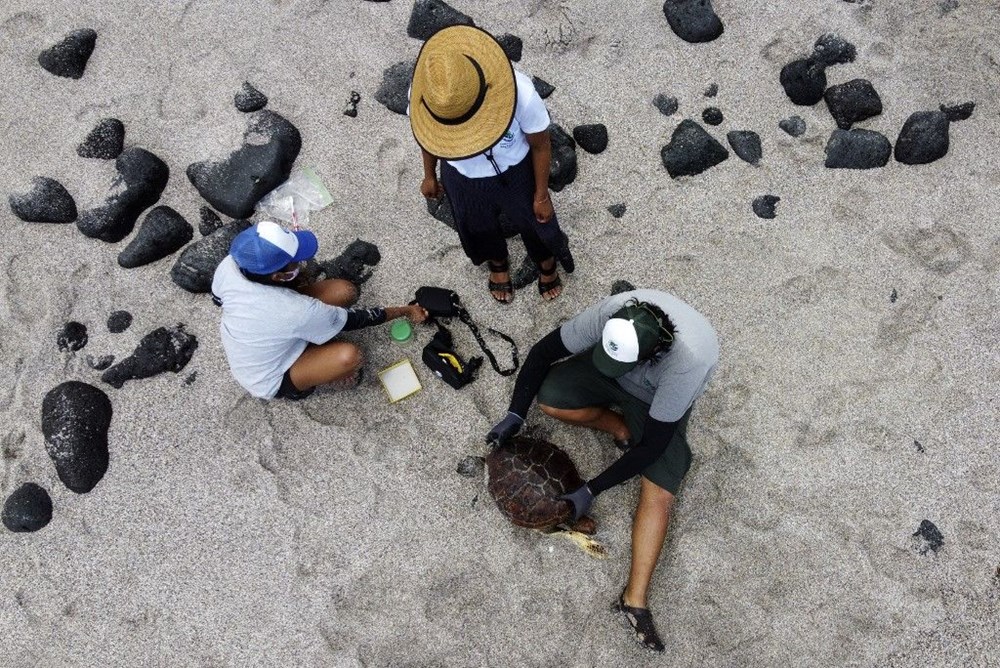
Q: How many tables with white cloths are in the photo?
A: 0